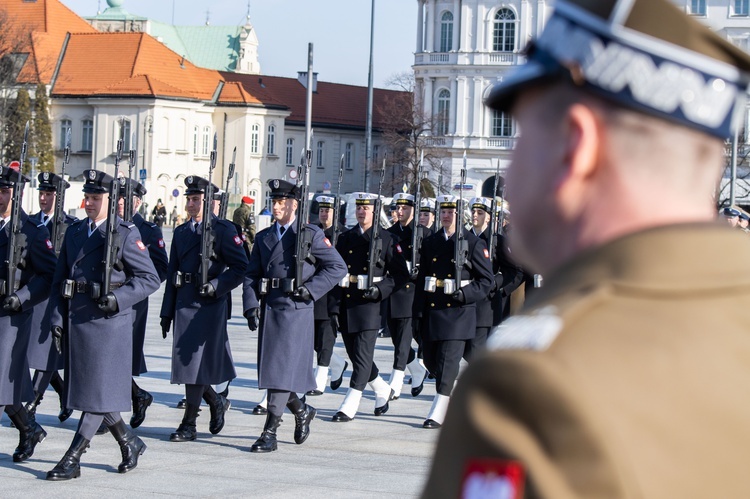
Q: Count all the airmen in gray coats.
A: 6